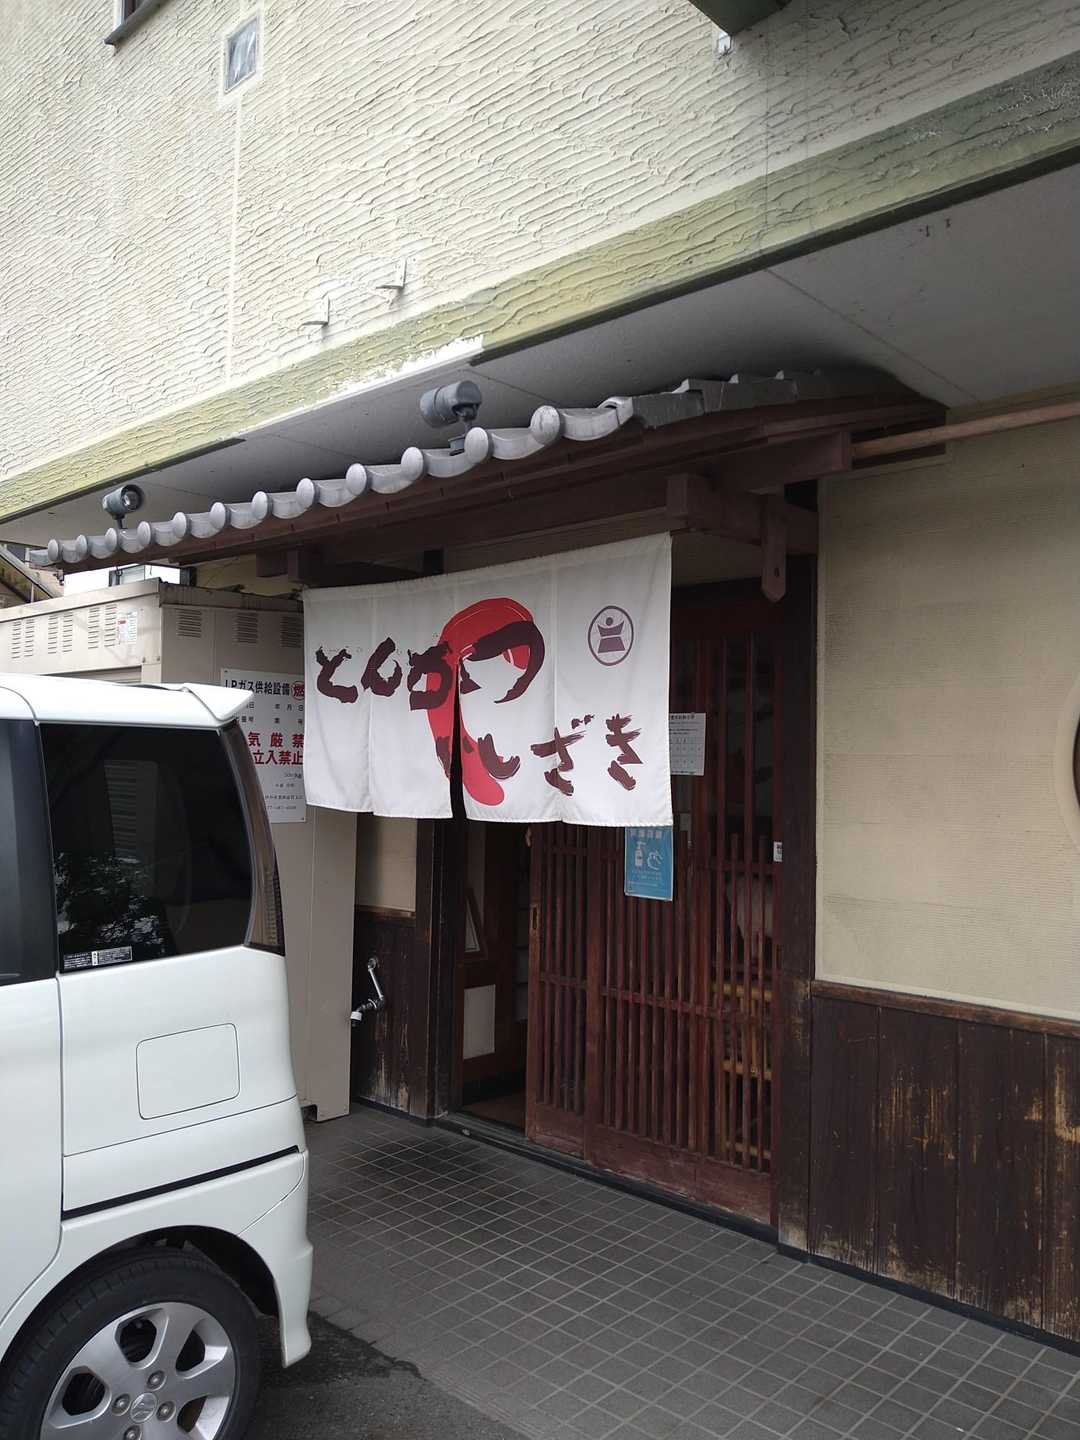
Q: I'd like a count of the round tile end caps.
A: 12